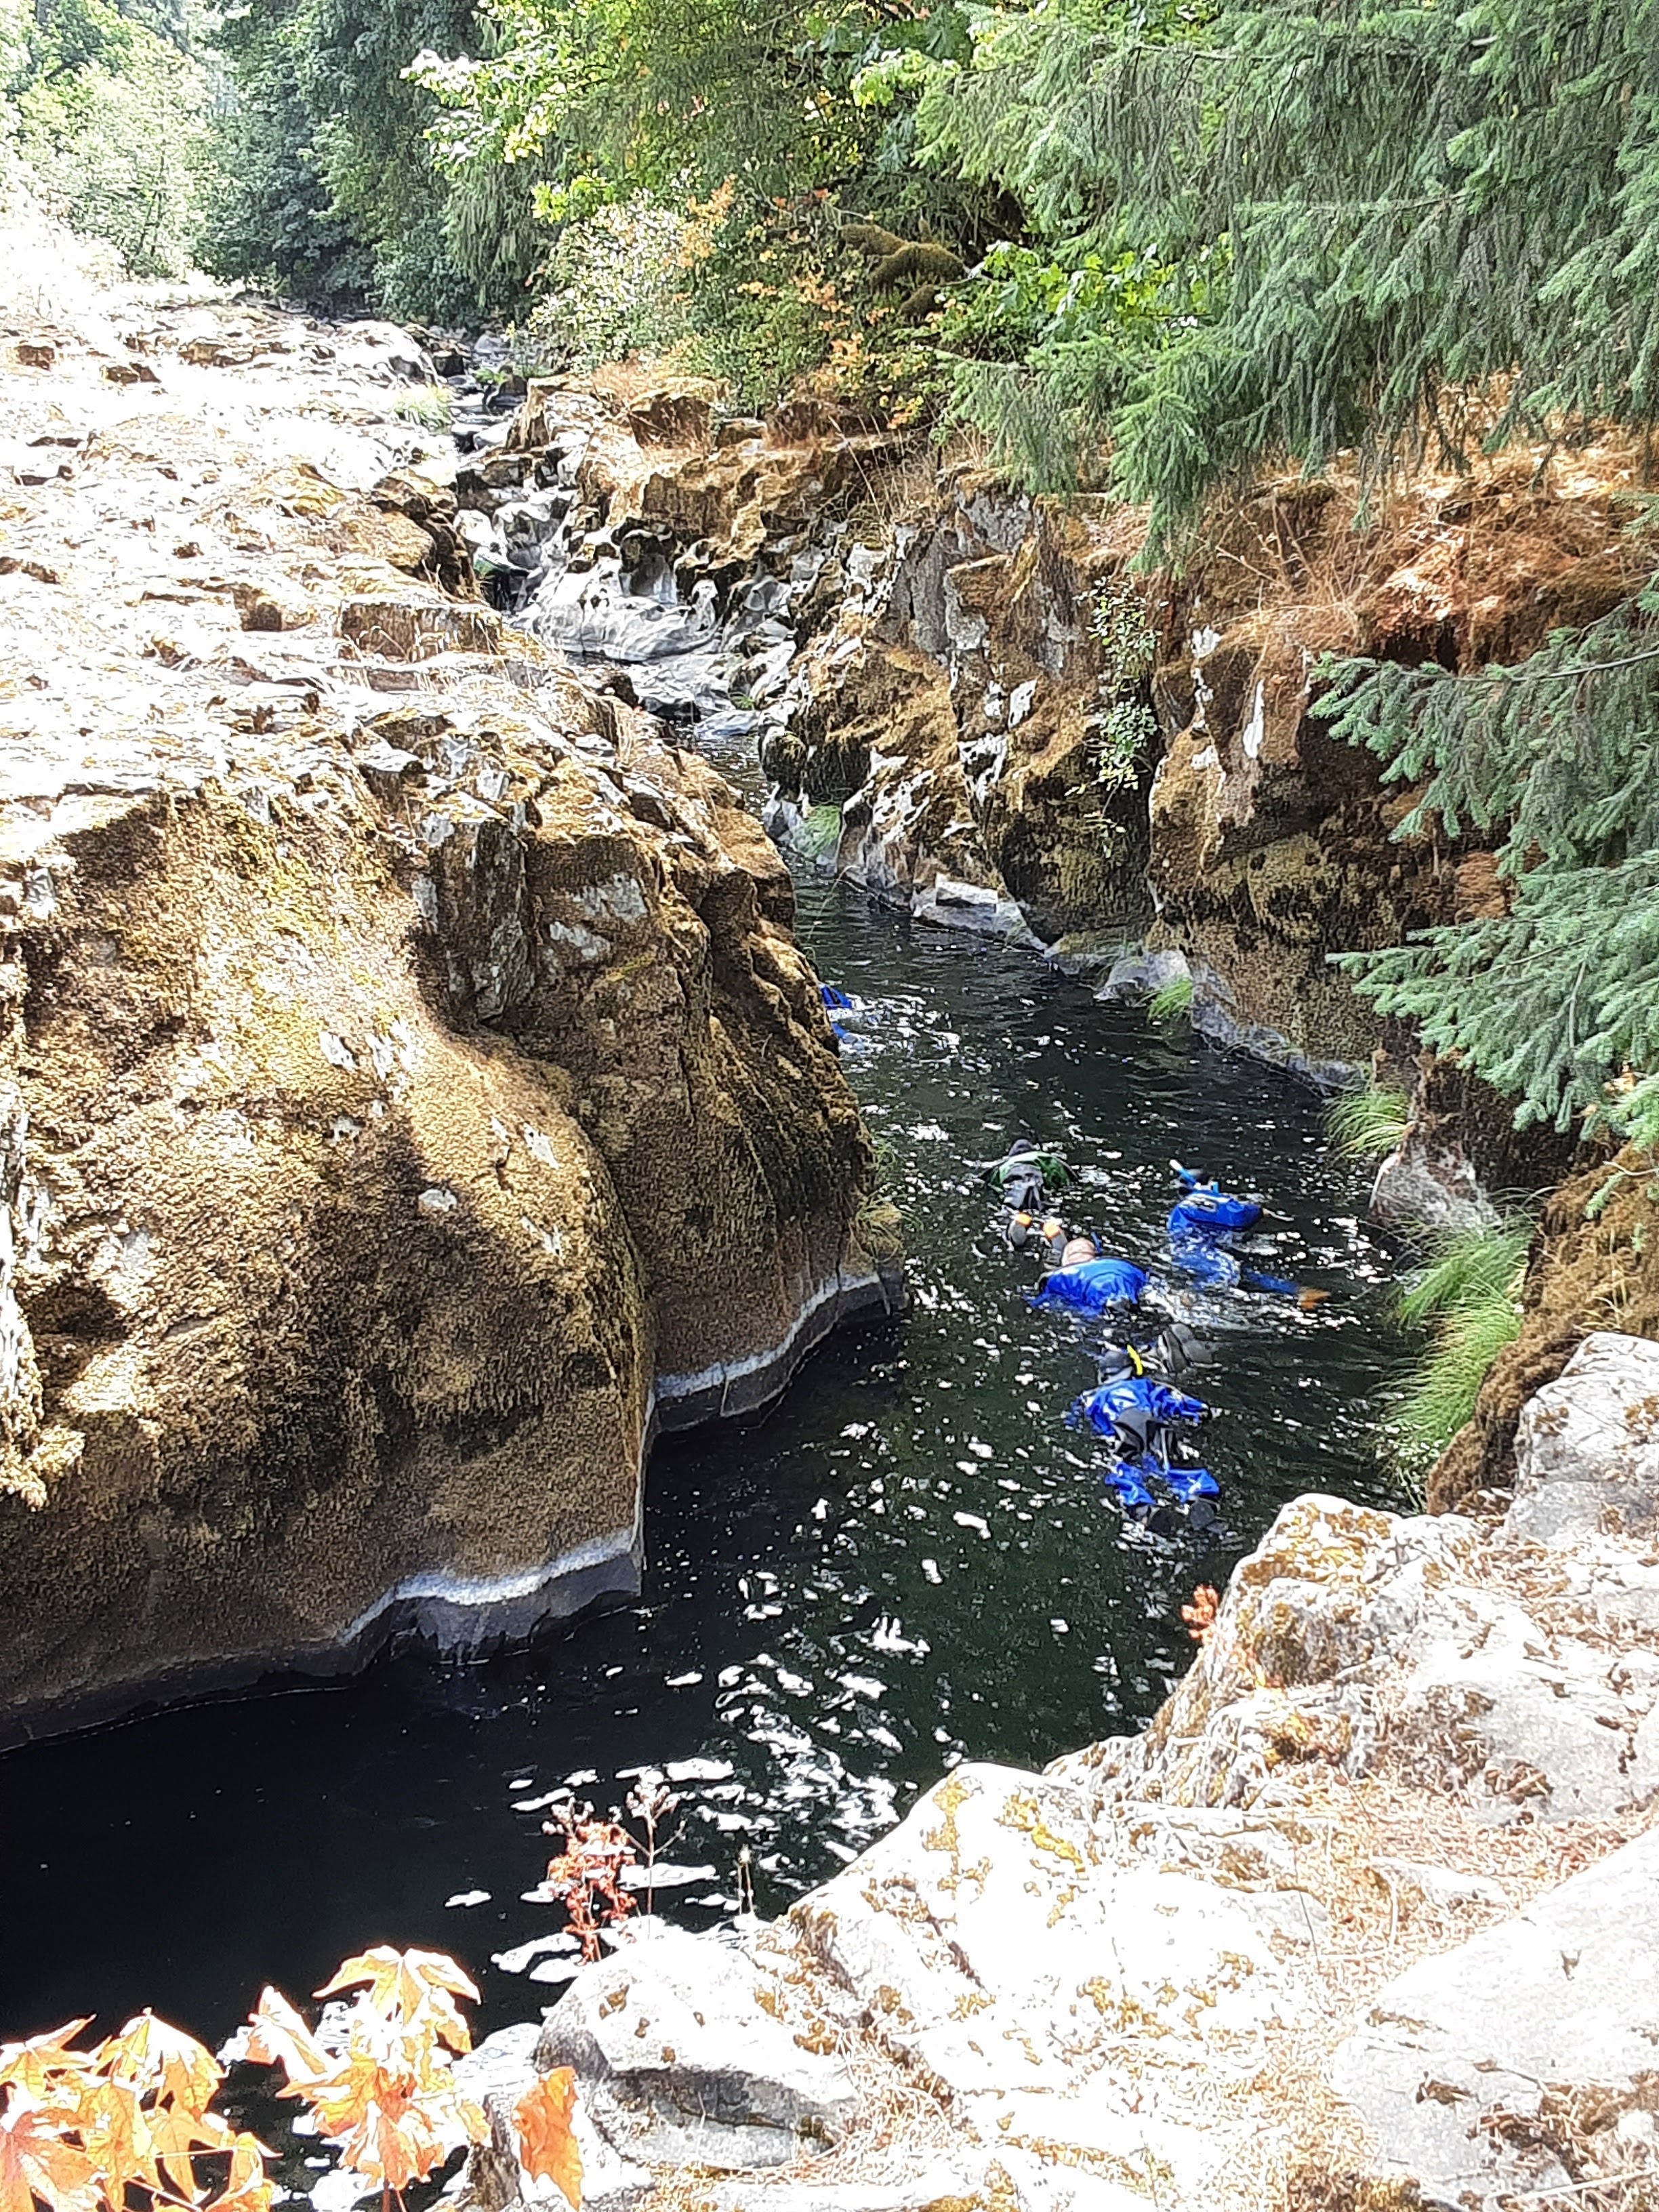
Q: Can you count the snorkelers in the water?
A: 5